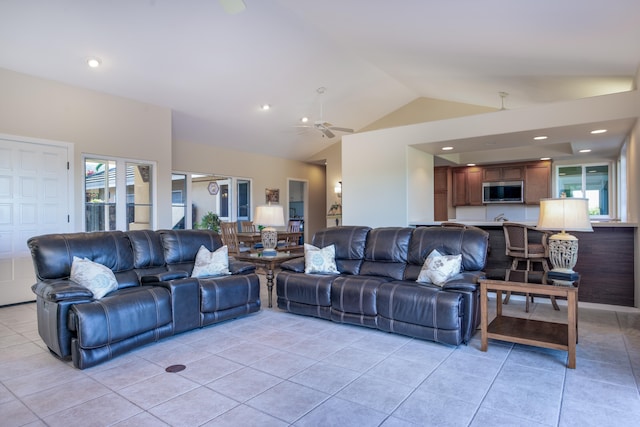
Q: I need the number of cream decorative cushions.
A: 4